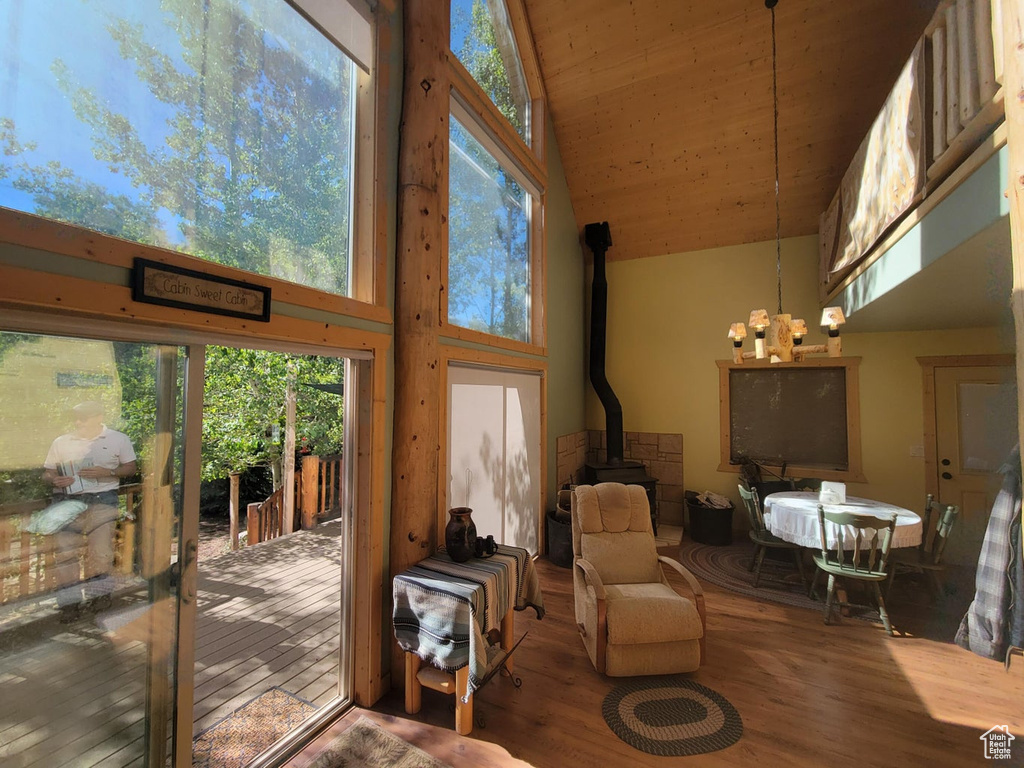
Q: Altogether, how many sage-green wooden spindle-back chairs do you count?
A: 4